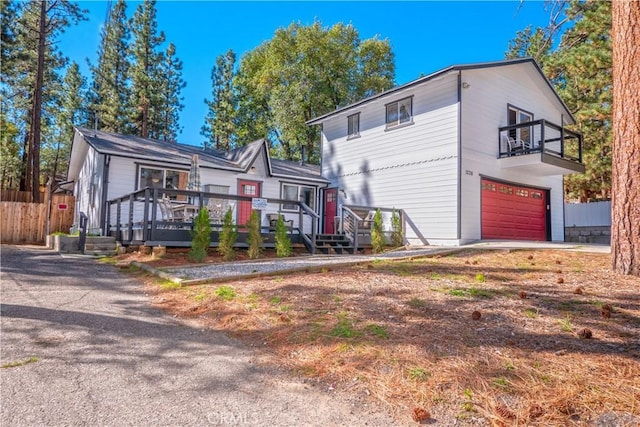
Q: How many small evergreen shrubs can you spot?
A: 6